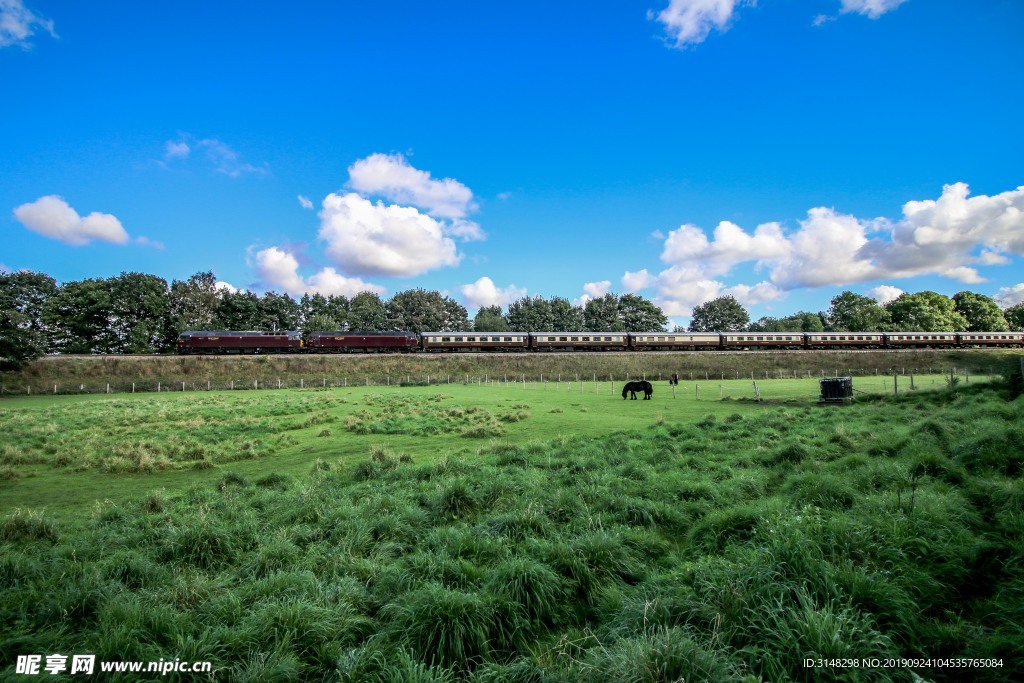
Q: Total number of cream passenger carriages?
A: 7